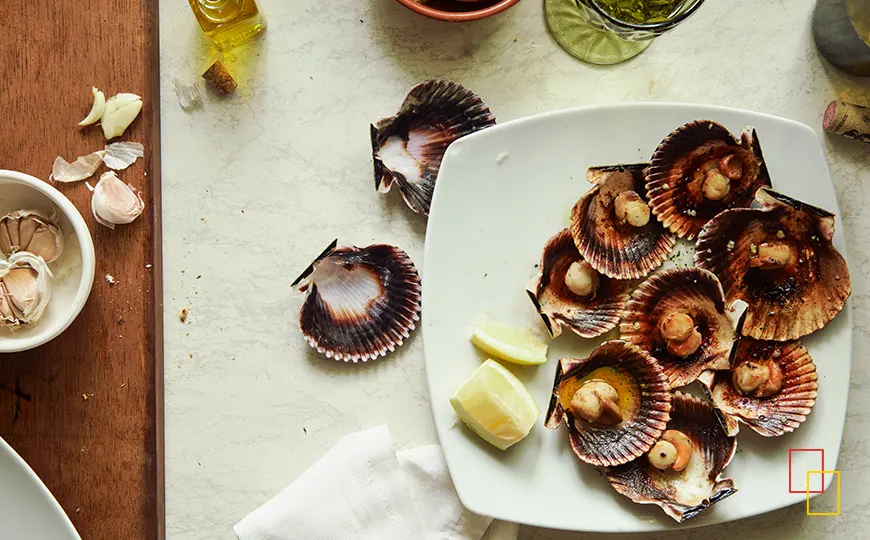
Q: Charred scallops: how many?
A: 8